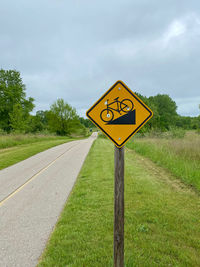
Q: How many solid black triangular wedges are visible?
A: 1